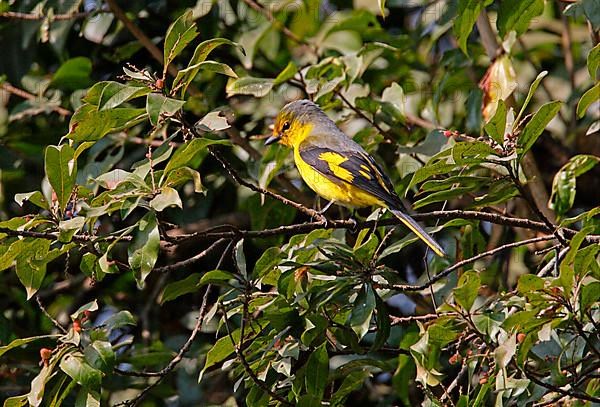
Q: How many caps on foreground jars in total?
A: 0